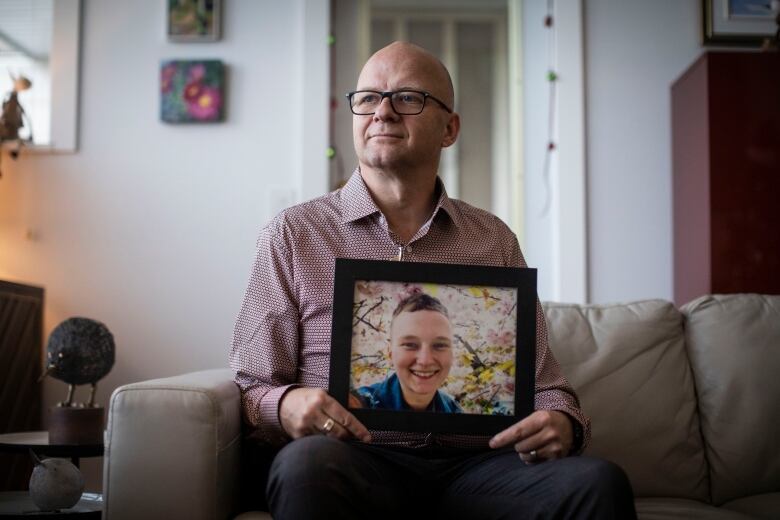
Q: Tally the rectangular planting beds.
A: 0